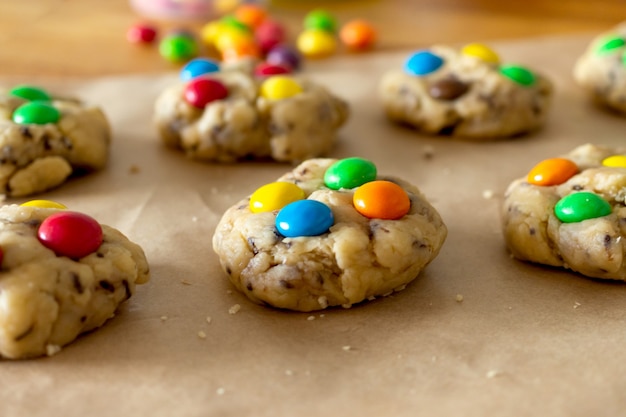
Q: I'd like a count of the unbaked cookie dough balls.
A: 7